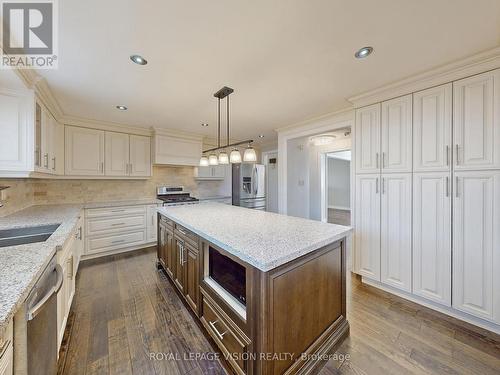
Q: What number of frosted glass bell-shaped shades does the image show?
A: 5